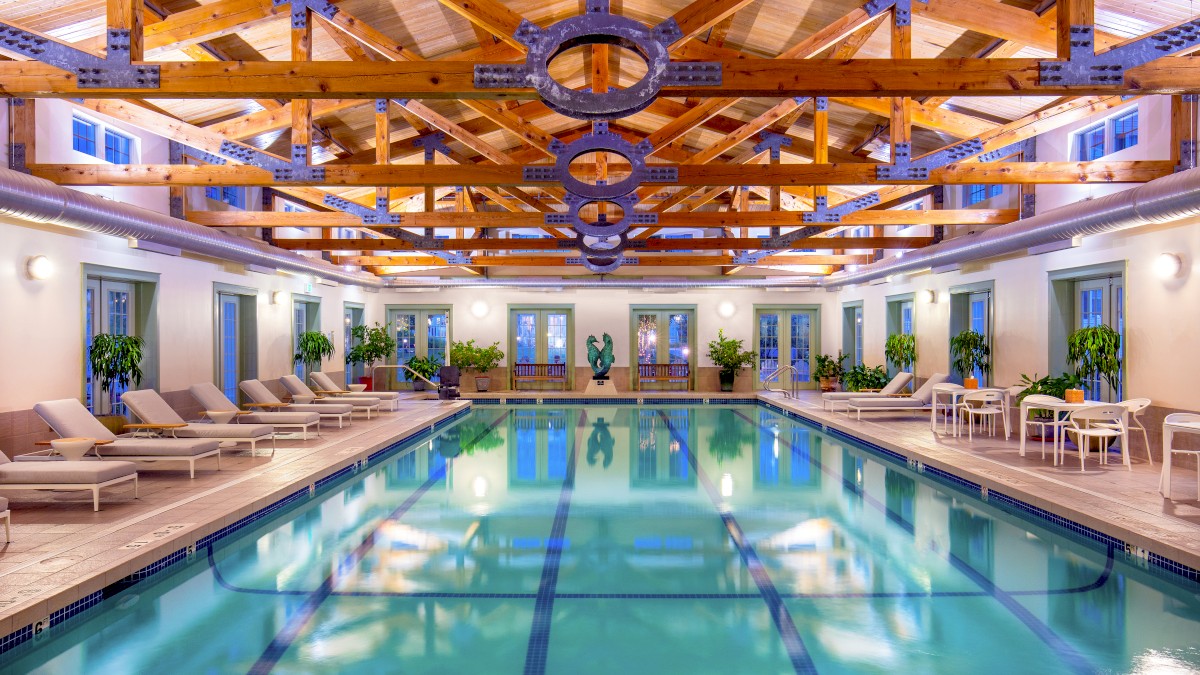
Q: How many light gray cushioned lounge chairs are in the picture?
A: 10